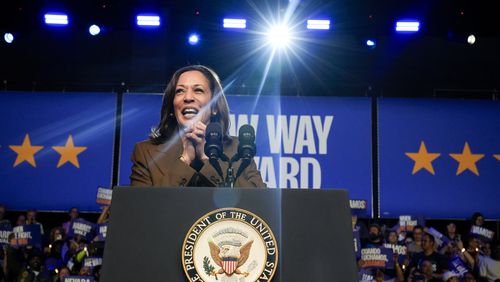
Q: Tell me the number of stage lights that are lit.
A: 11